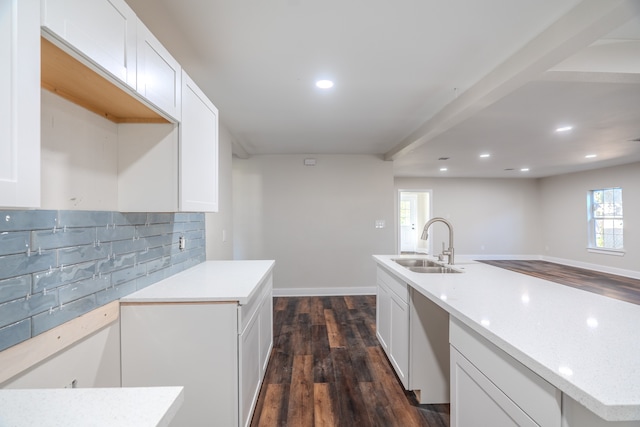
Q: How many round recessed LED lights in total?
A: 6